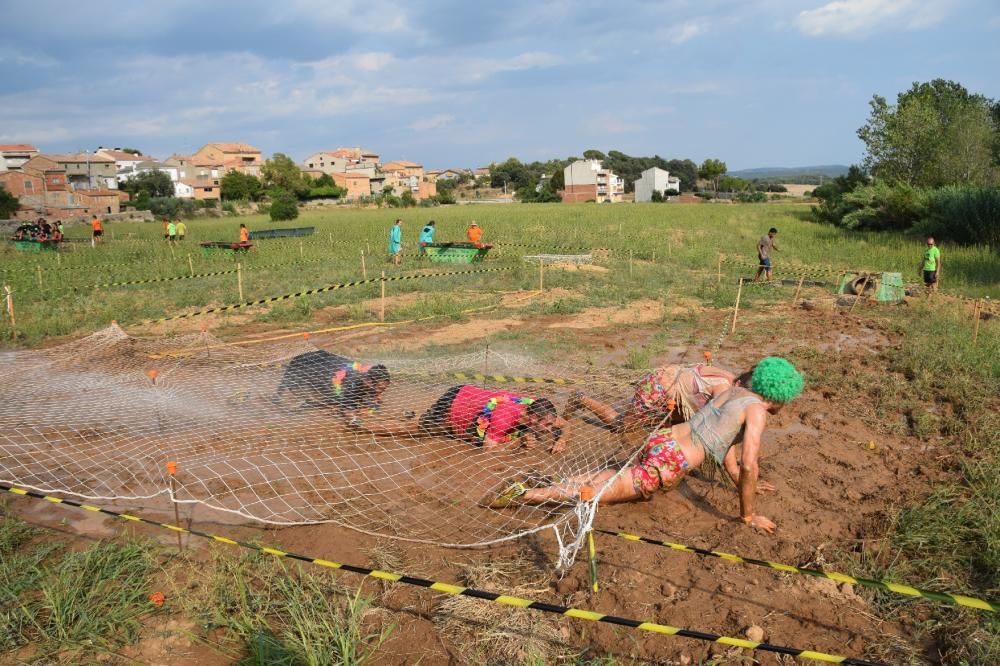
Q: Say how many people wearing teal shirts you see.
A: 2